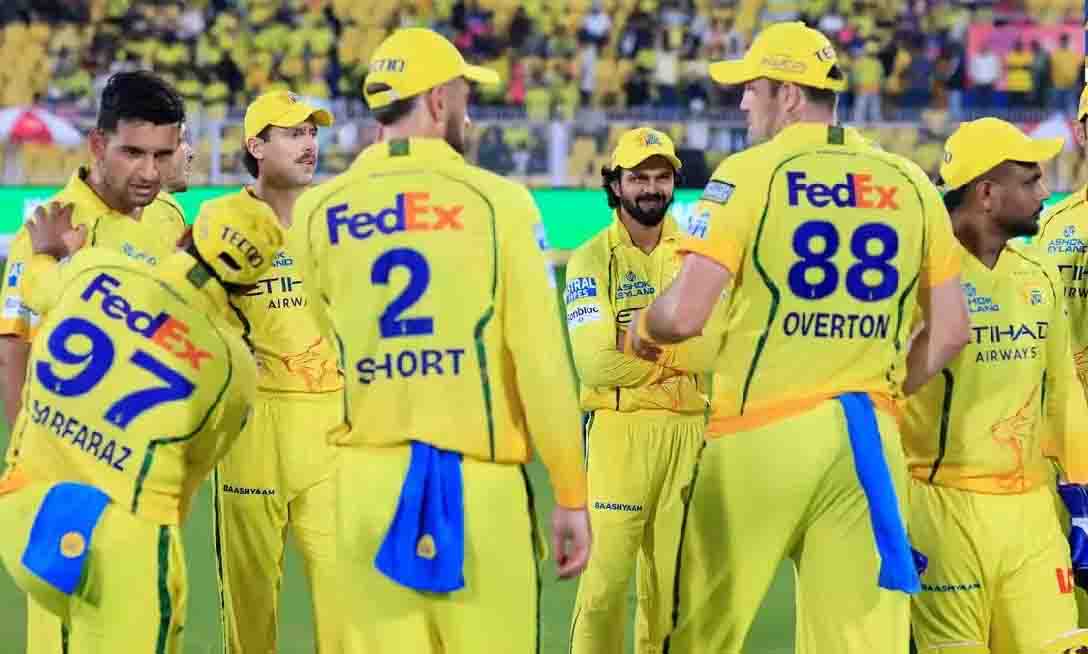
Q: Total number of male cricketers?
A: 9